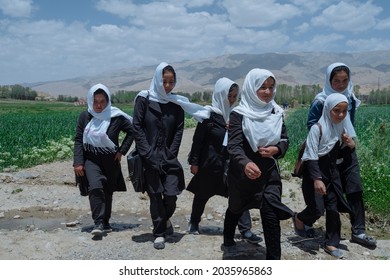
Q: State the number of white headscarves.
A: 6